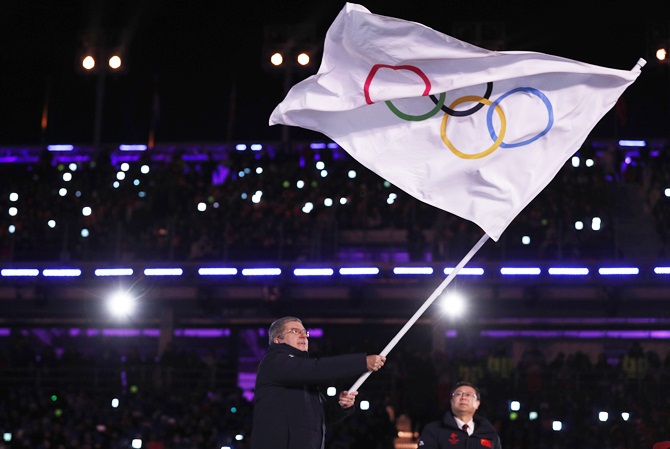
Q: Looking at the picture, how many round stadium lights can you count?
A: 7